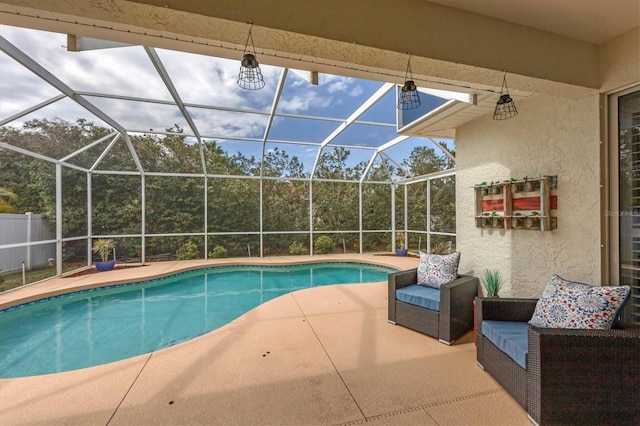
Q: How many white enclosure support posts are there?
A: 10